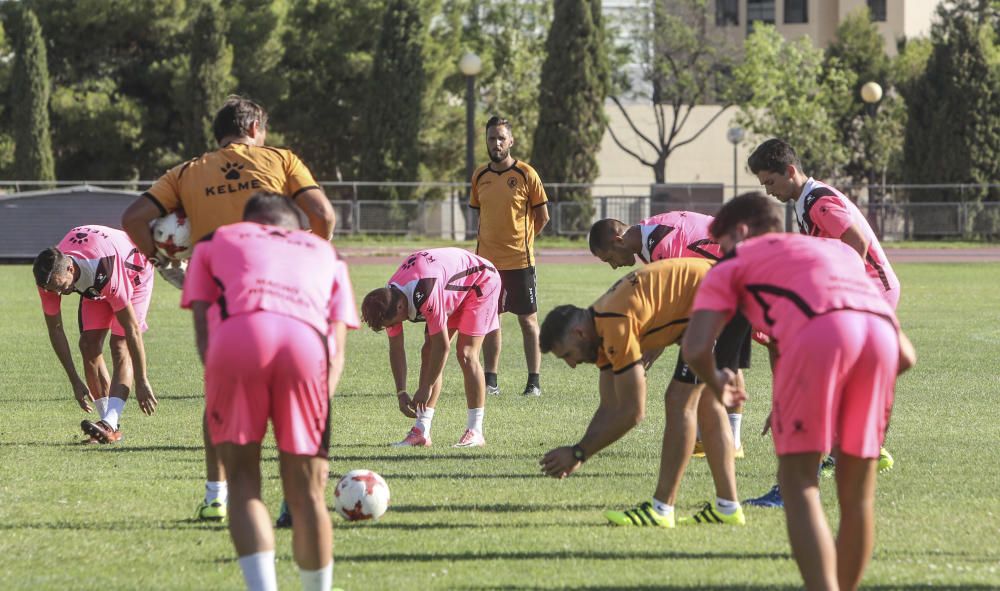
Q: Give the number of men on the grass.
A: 9